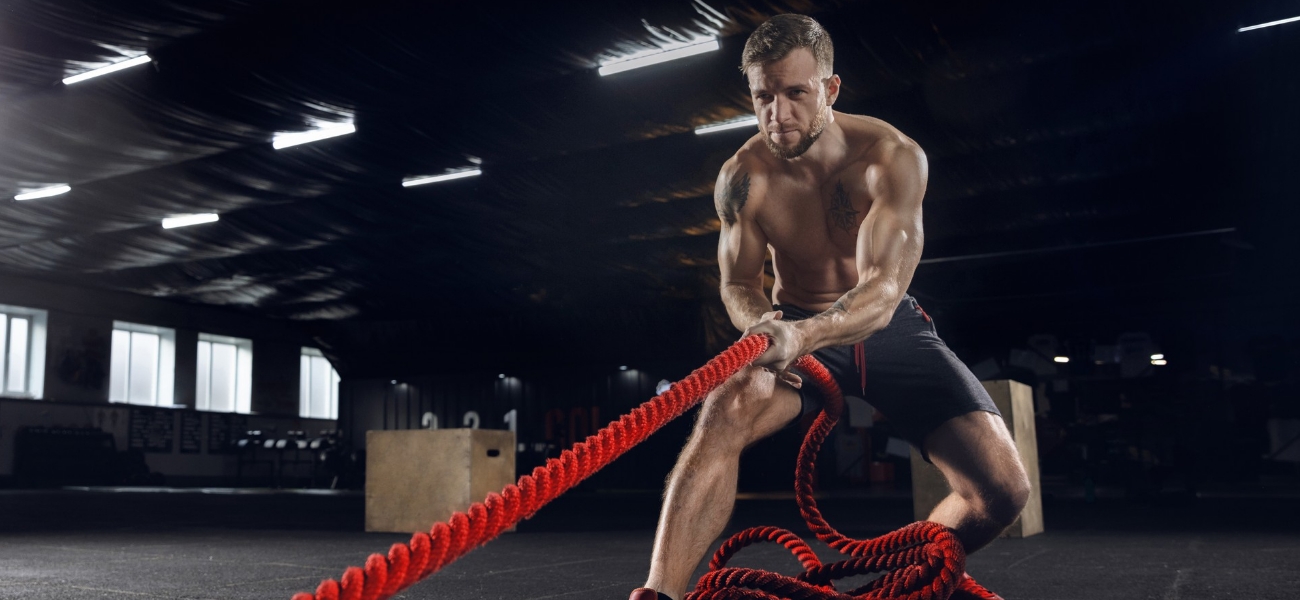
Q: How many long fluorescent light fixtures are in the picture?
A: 8